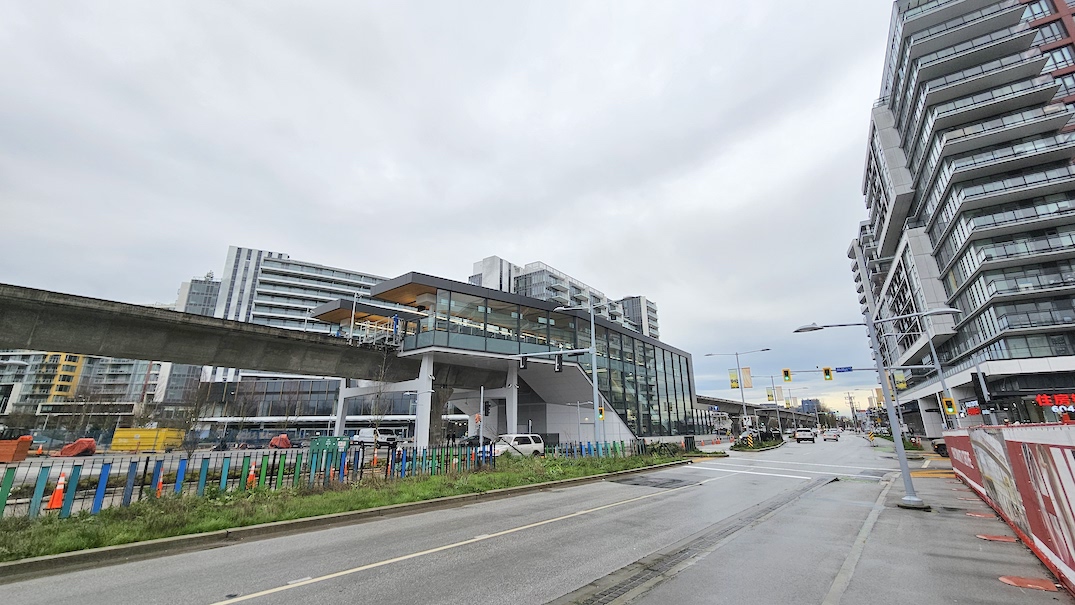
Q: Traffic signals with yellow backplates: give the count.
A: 4